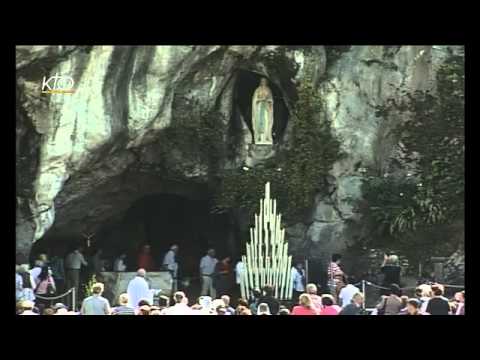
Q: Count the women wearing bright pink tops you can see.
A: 2